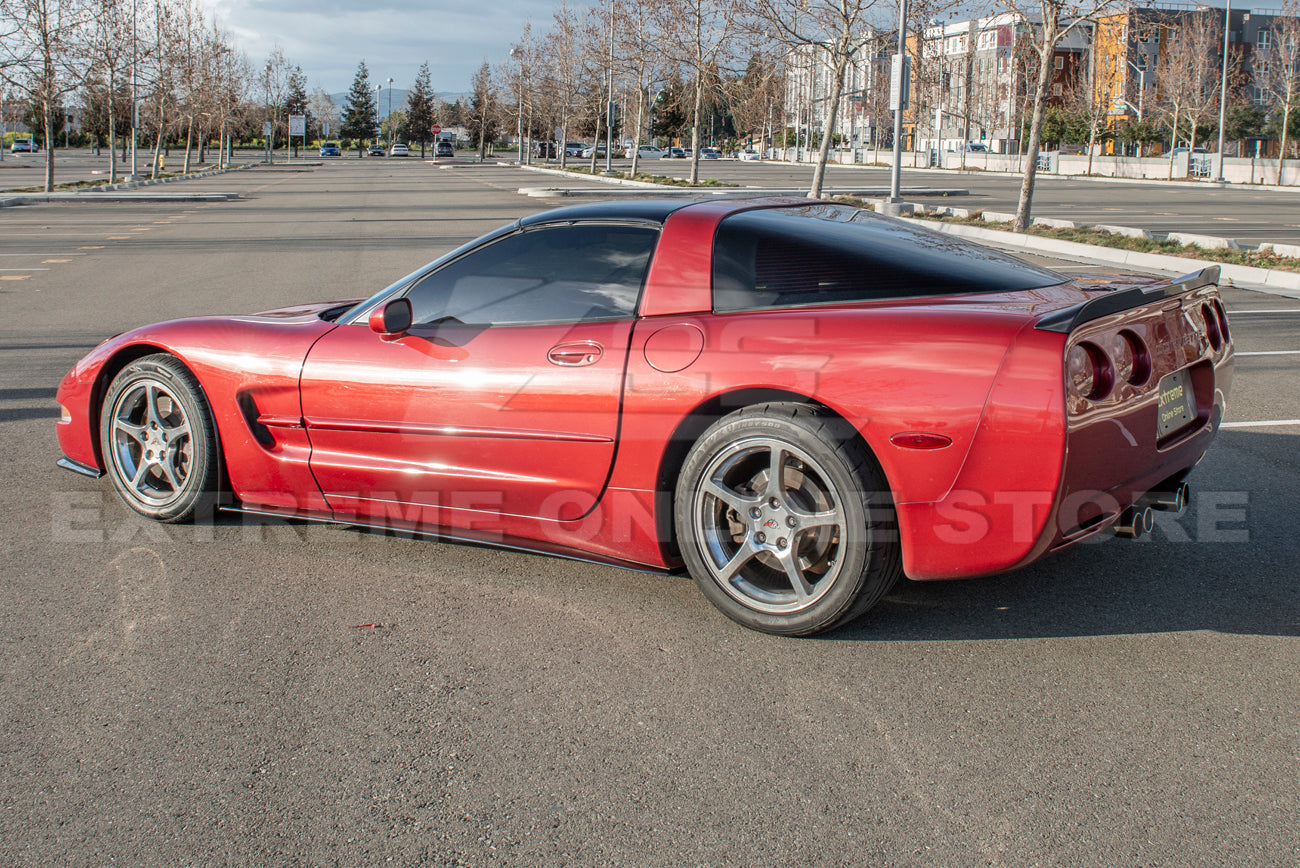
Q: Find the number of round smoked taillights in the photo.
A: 4